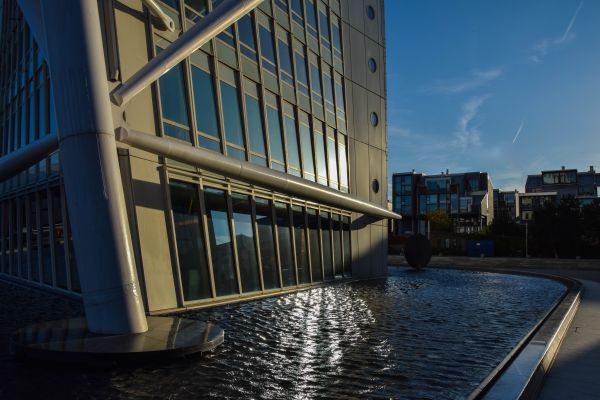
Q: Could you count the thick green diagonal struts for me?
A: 0